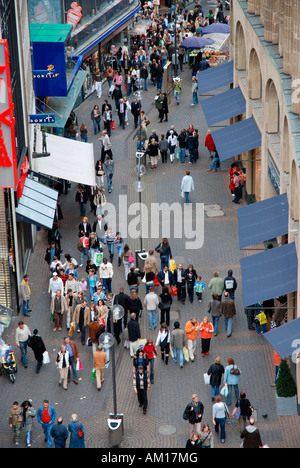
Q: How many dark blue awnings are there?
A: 6